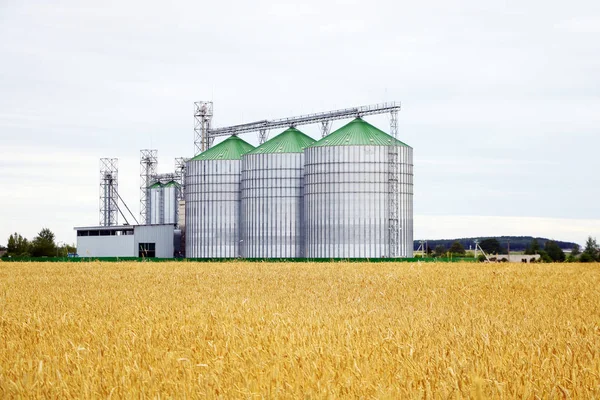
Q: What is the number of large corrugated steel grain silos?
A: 3